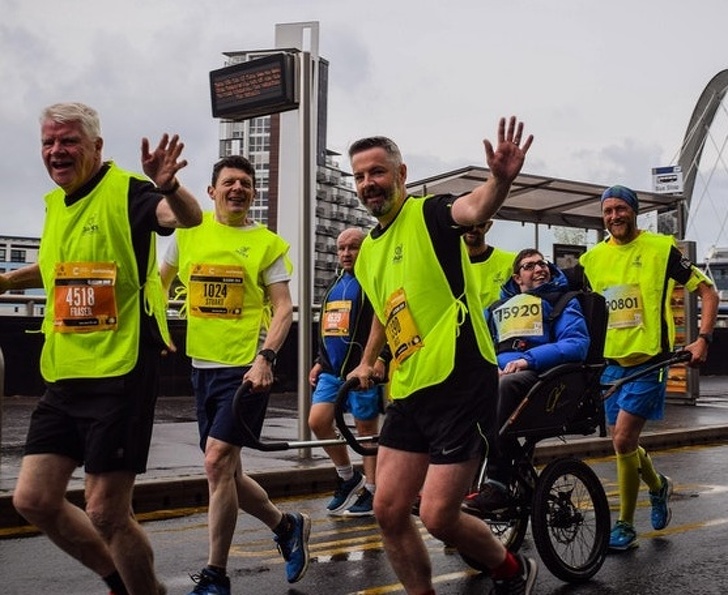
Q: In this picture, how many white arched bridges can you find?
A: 1